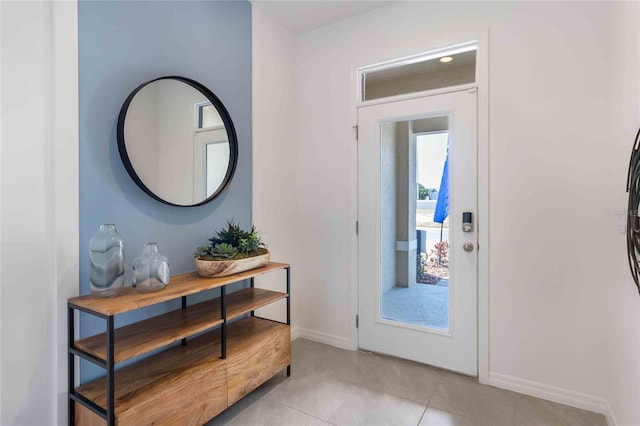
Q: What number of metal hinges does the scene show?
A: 3